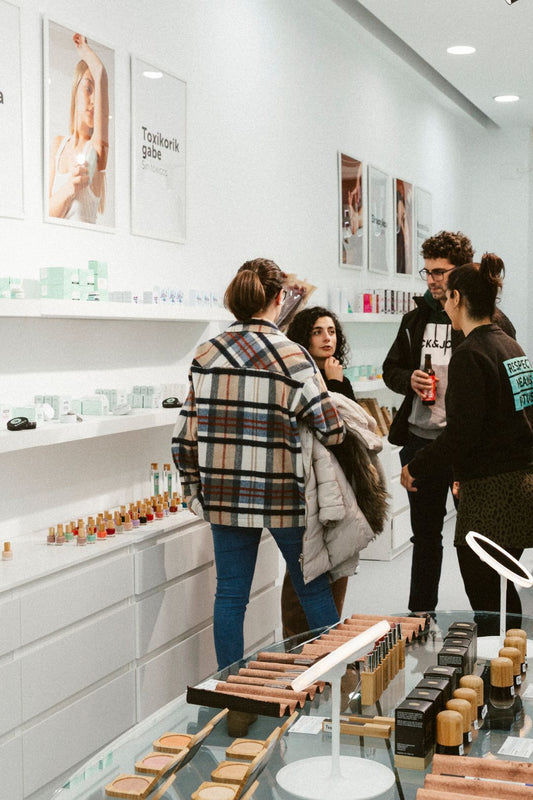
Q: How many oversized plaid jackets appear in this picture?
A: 1